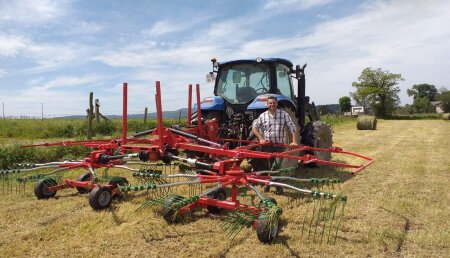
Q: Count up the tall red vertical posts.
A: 4